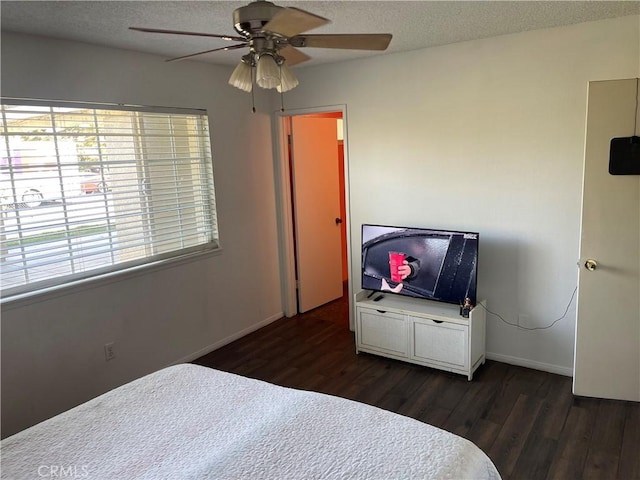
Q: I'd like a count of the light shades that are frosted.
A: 3